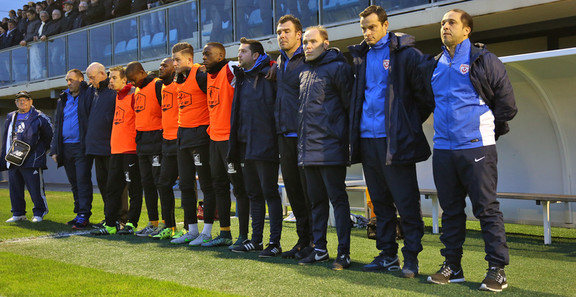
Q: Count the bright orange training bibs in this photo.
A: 5